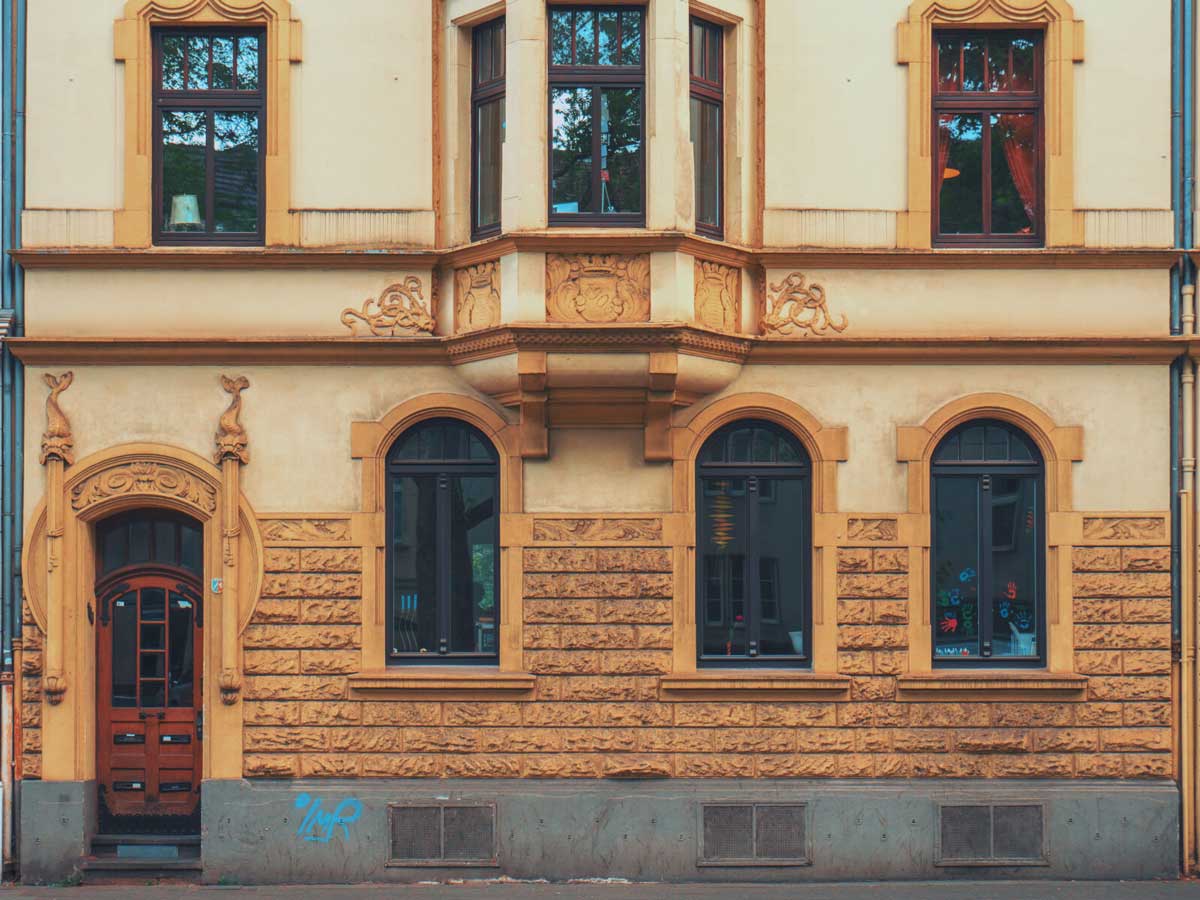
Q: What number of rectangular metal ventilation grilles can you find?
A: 3